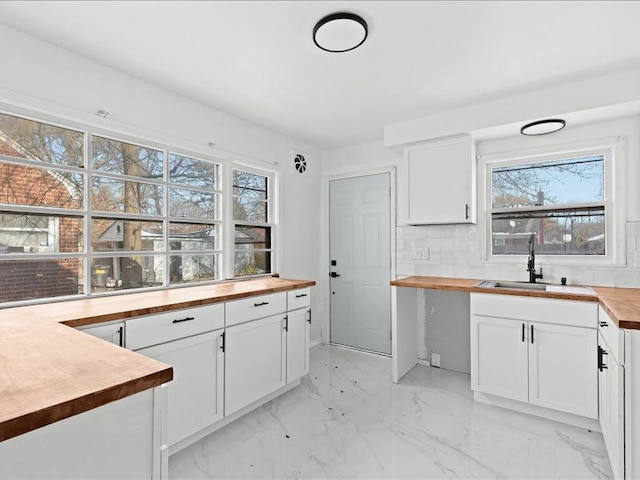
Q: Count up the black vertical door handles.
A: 9